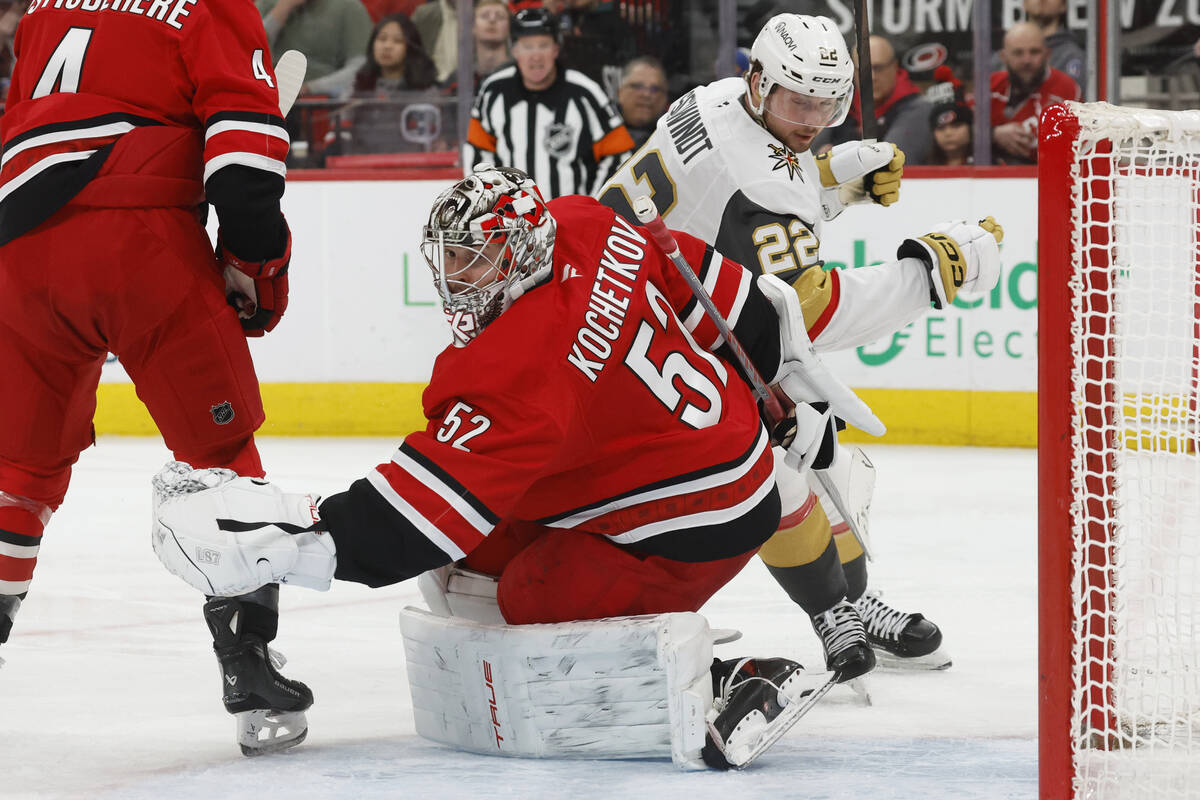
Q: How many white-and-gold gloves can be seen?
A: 2